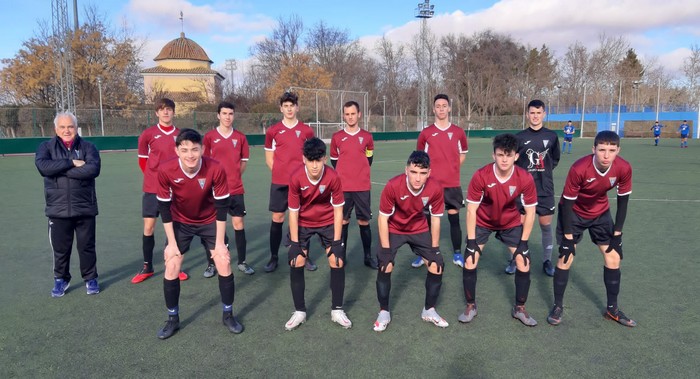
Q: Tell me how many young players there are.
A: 11